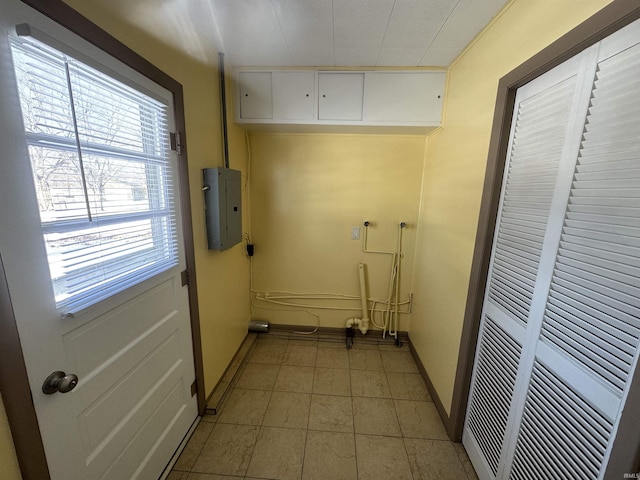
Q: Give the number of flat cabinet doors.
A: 4